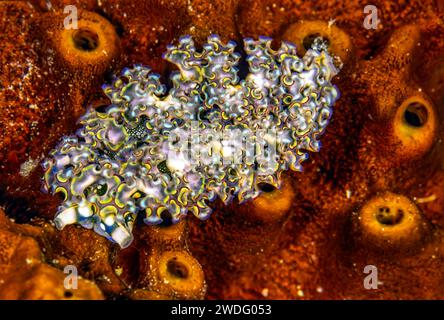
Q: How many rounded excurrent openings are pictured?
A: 6